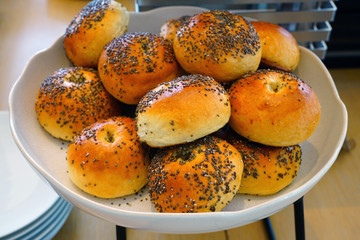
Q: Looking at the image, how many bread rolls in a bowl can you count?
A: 11